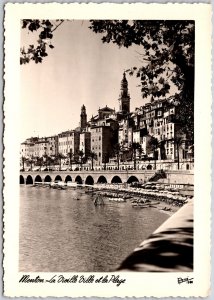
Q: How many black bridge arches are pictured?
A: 11